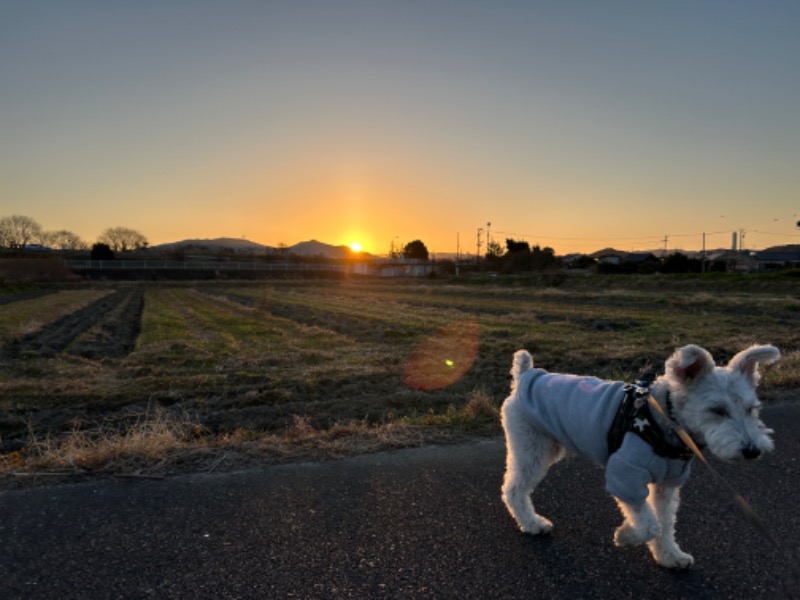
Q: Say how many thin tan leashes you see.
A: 1